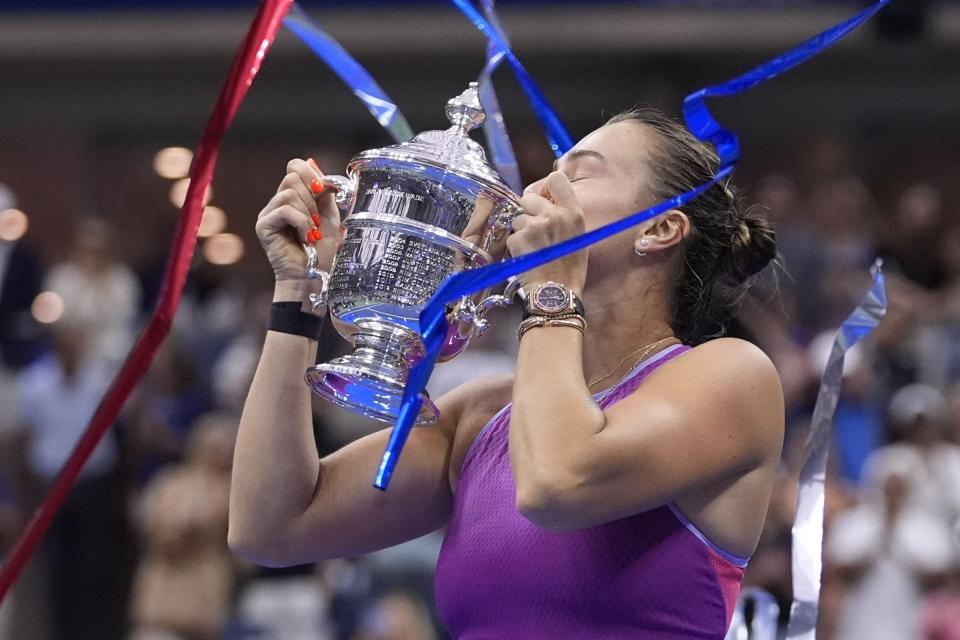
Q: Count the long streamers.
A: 6